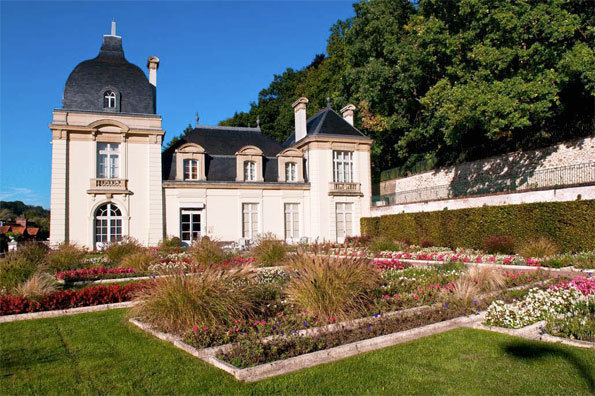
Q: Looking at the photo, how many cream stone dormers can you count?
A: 3